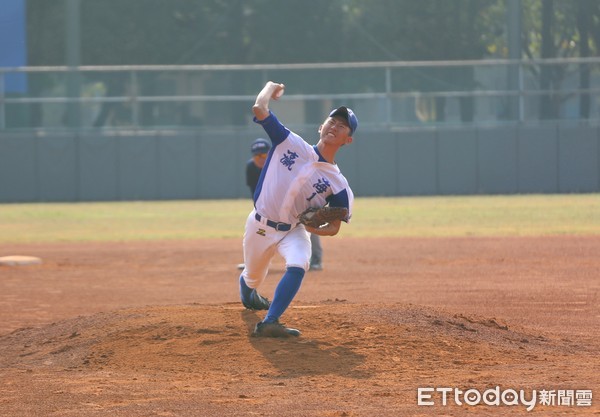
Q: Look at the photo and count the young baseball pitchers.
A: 1